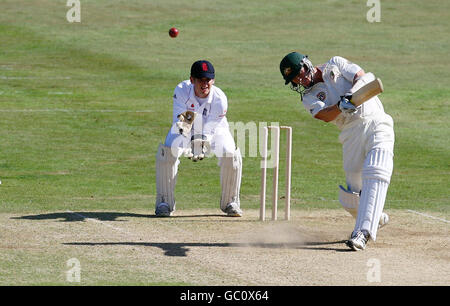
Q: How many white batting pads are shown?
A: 4